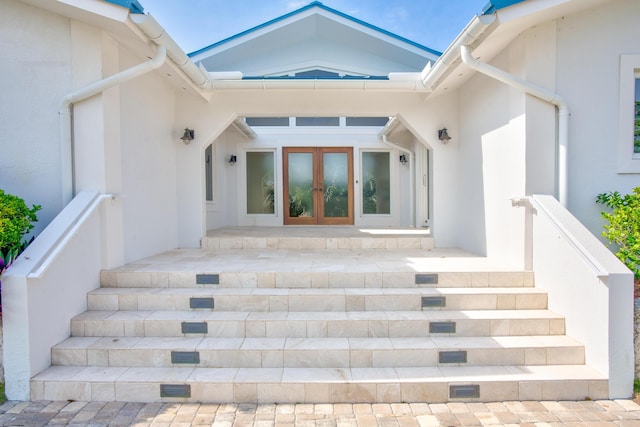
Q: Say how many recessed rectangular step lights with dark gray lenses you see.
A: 10